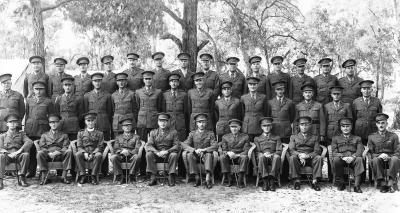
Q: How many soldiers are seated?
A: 11